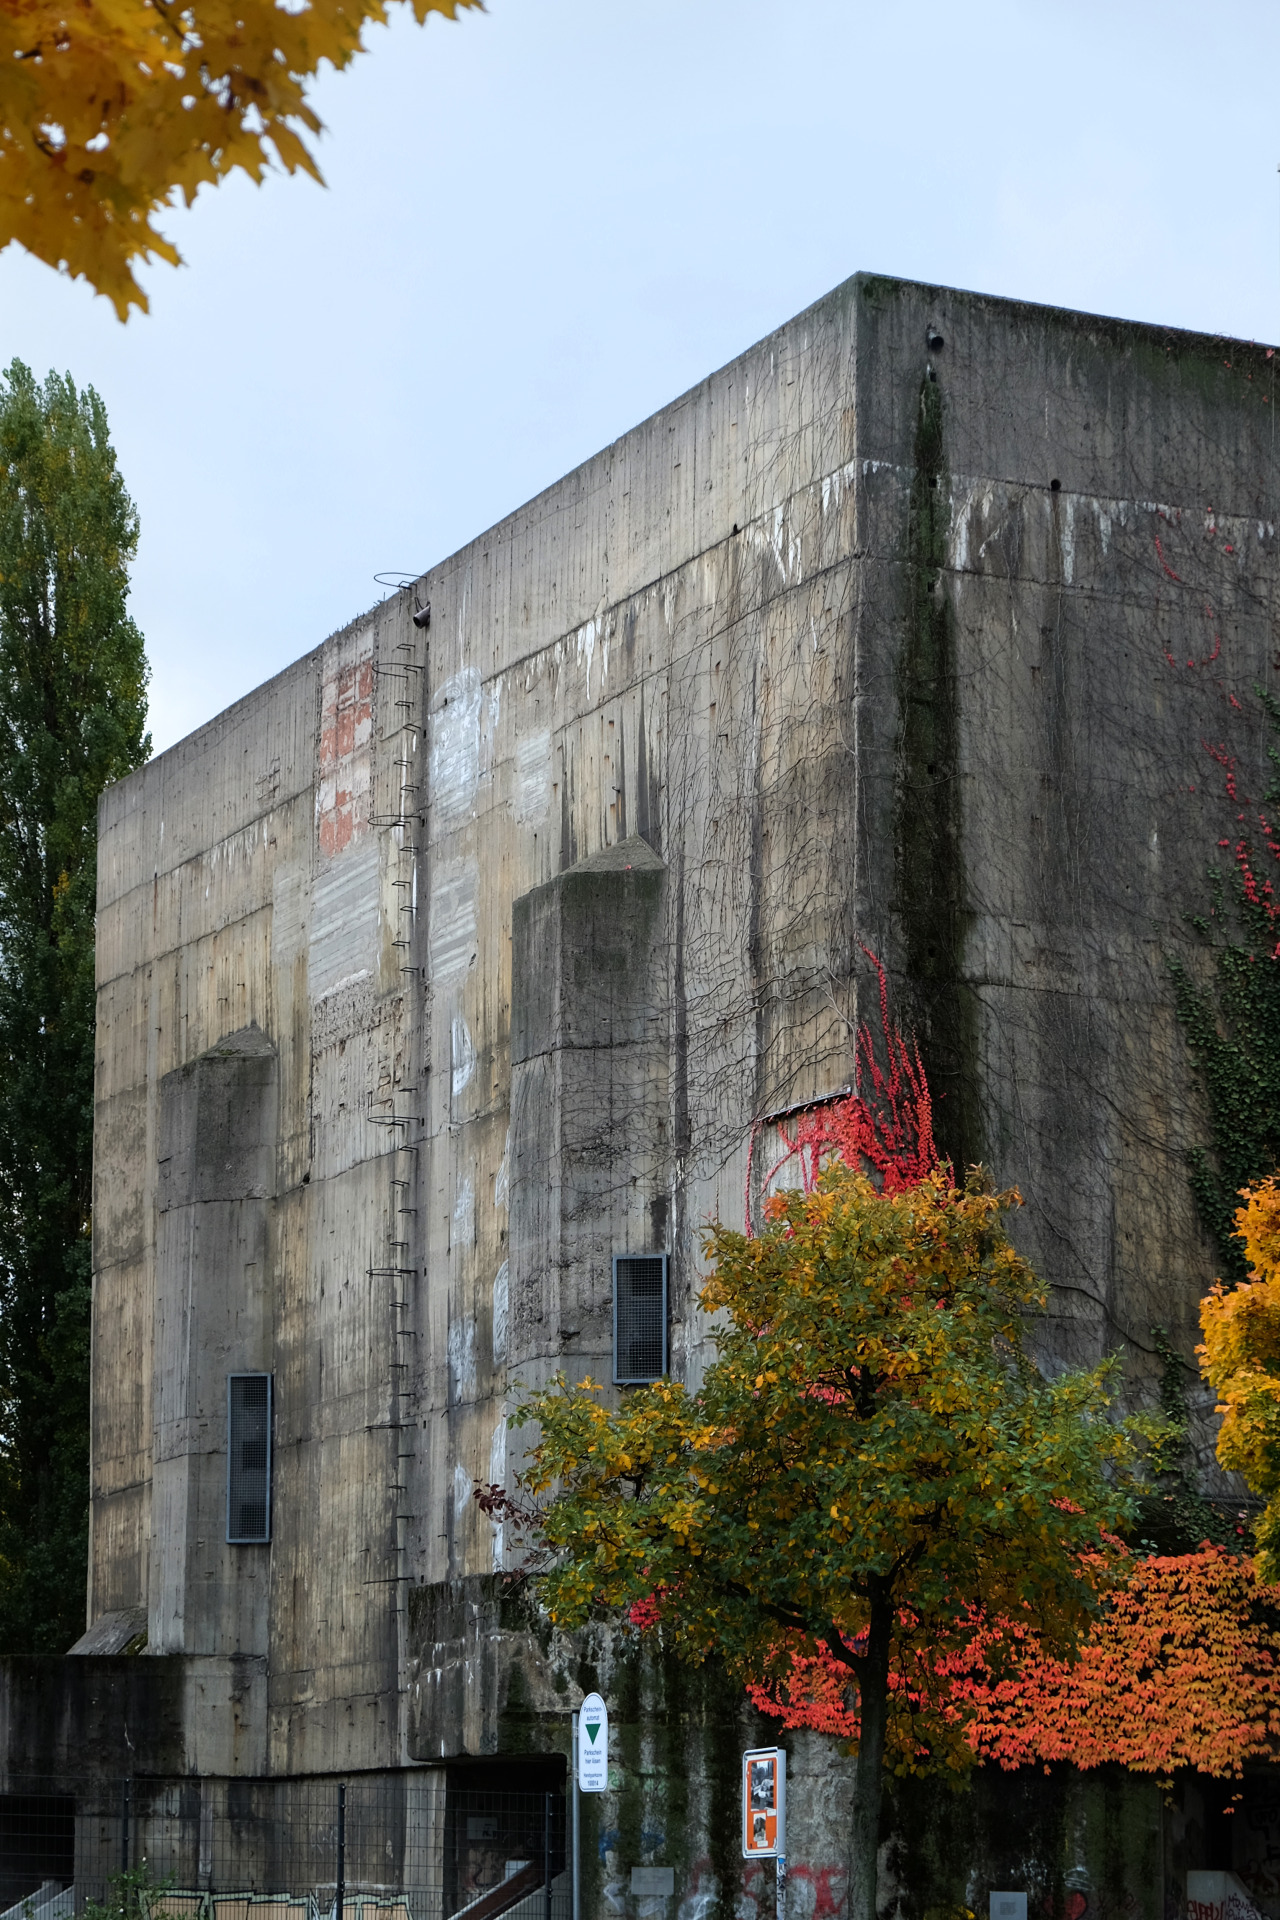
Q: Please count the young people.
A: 0